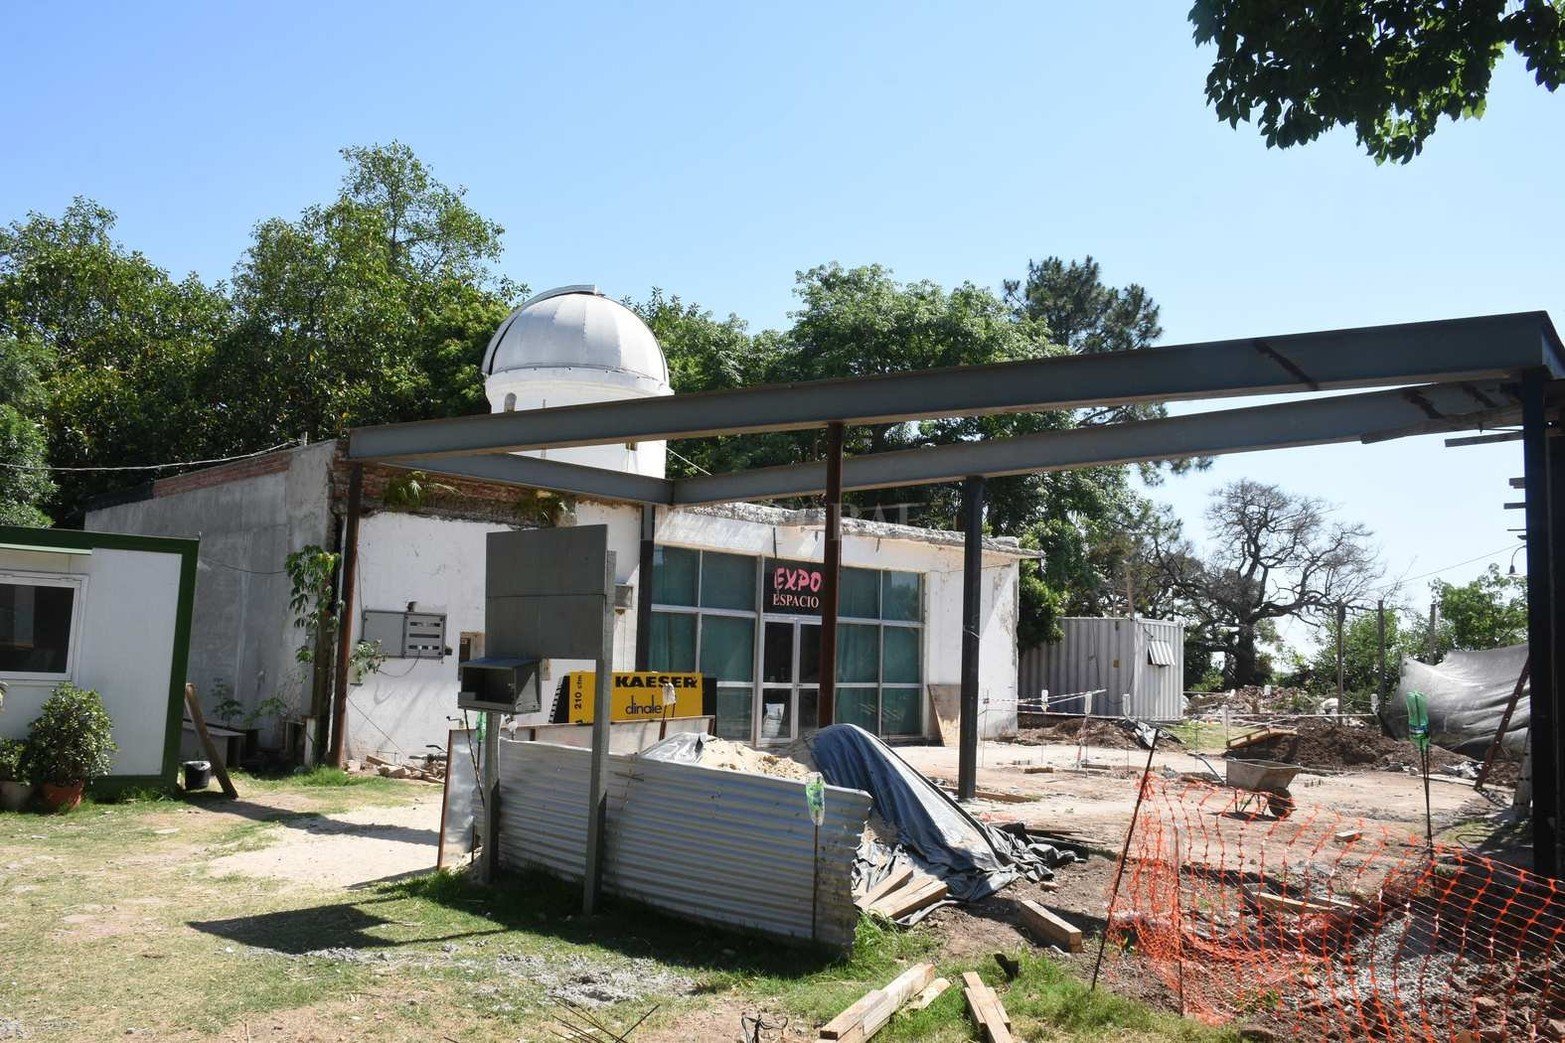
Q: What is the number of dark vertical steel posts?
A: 5